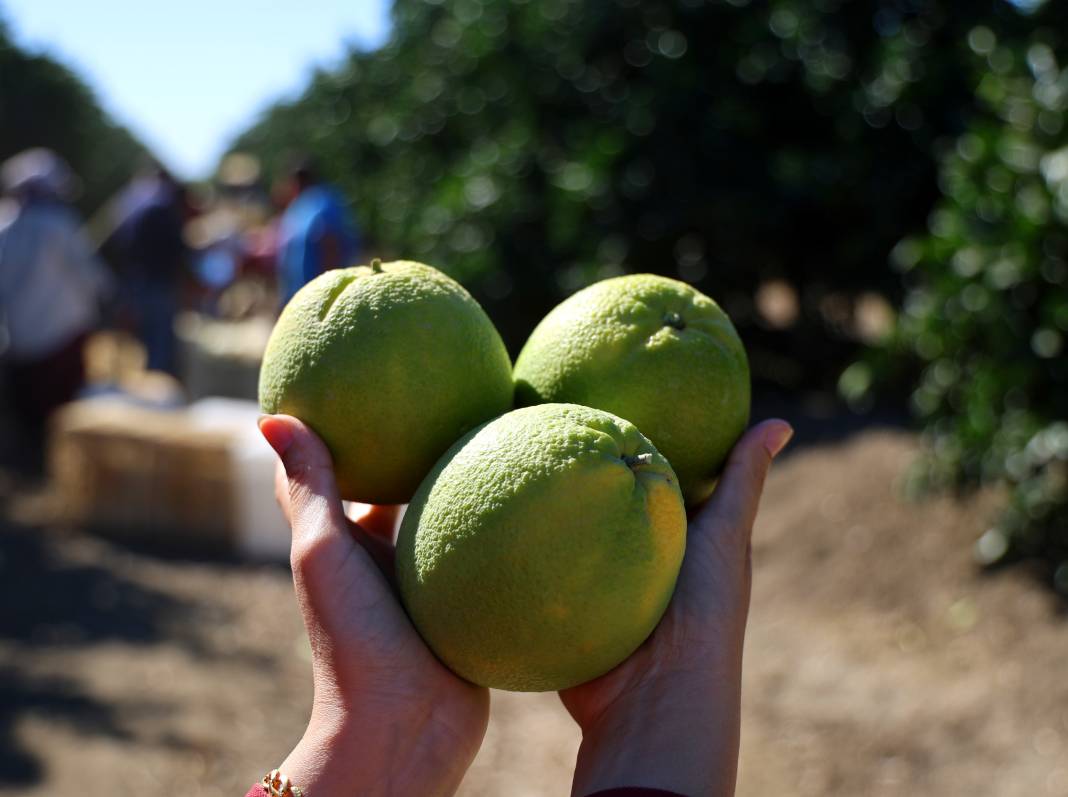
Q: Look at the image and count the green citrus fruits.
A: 3